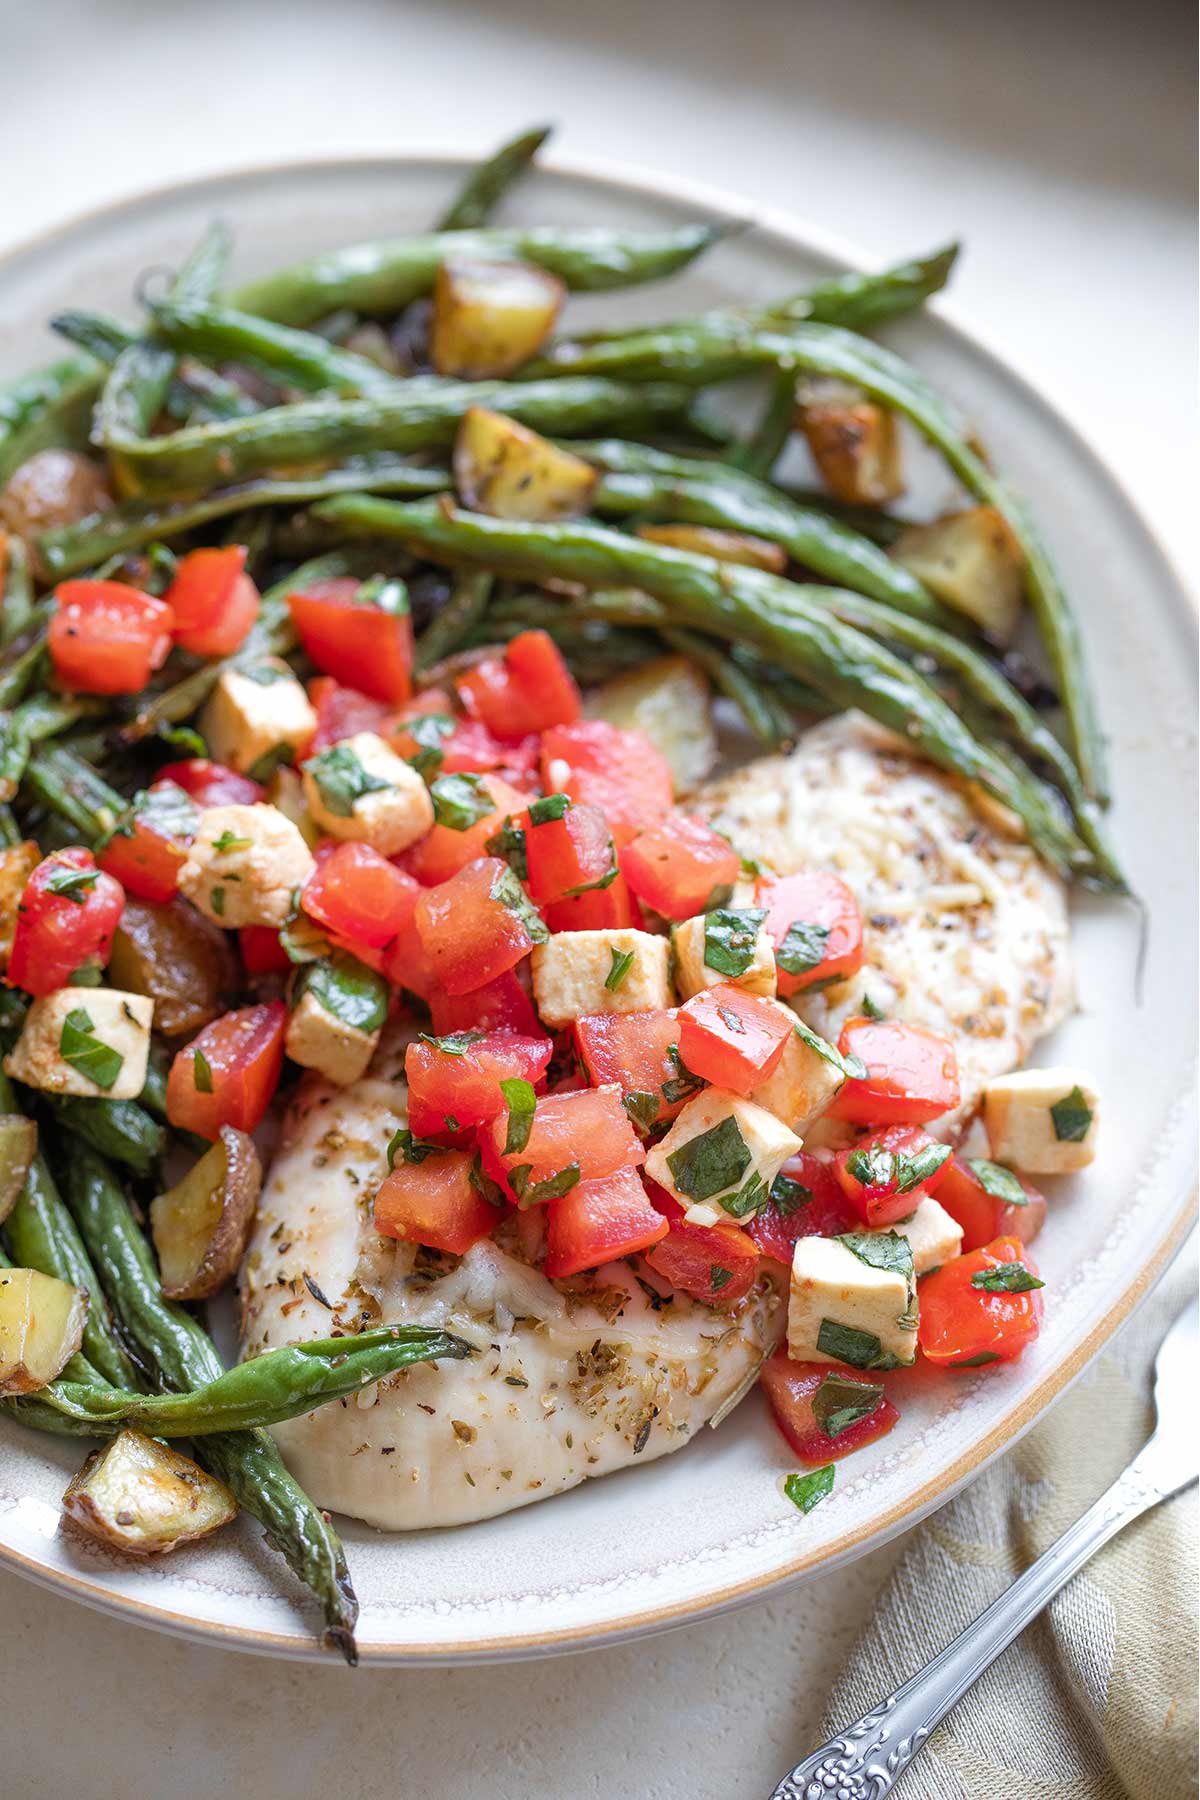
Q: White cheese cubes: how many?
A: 12